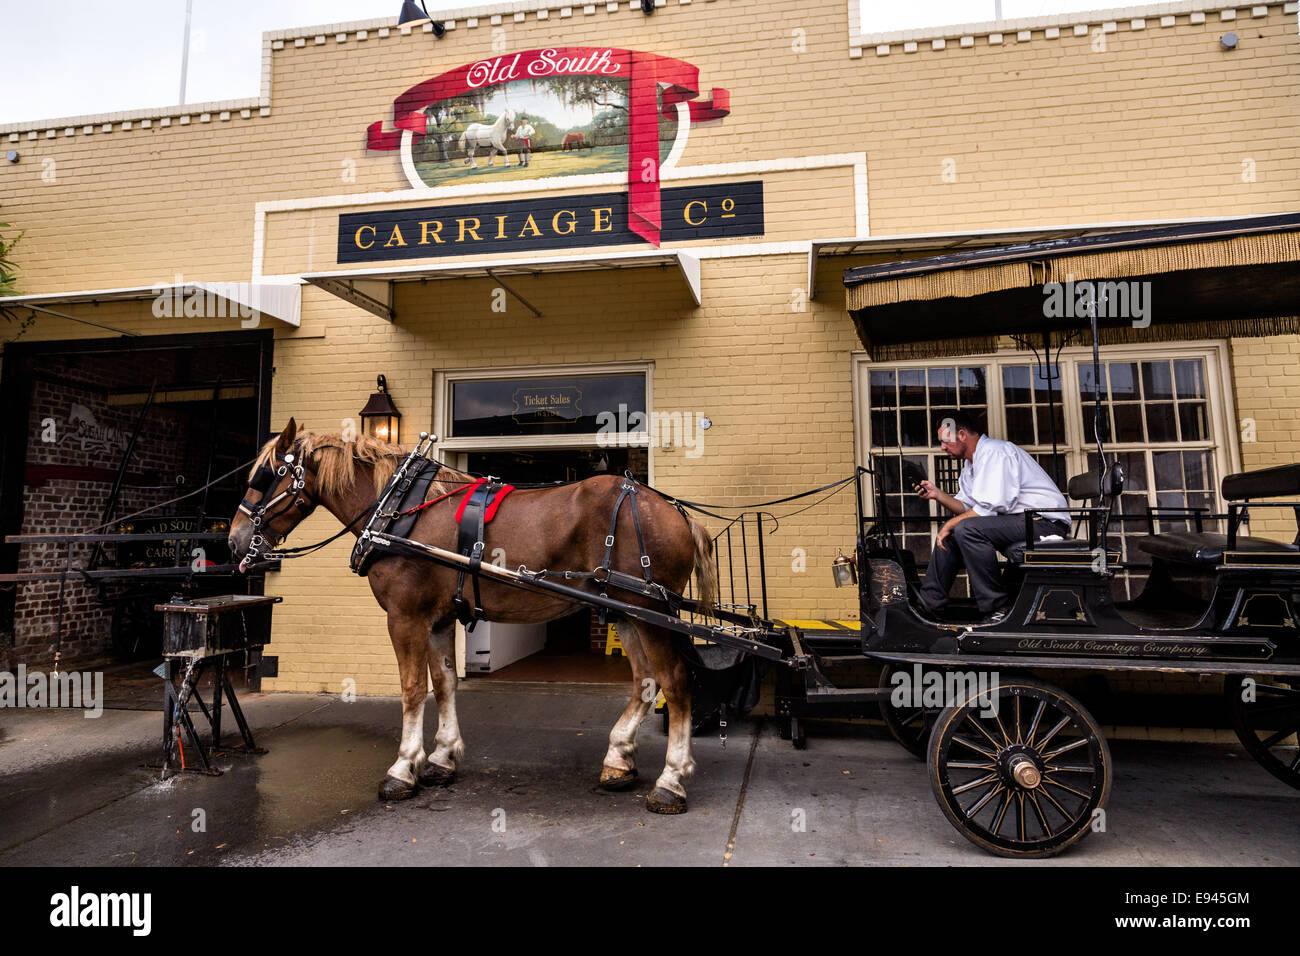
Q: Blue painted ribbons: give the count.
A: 0